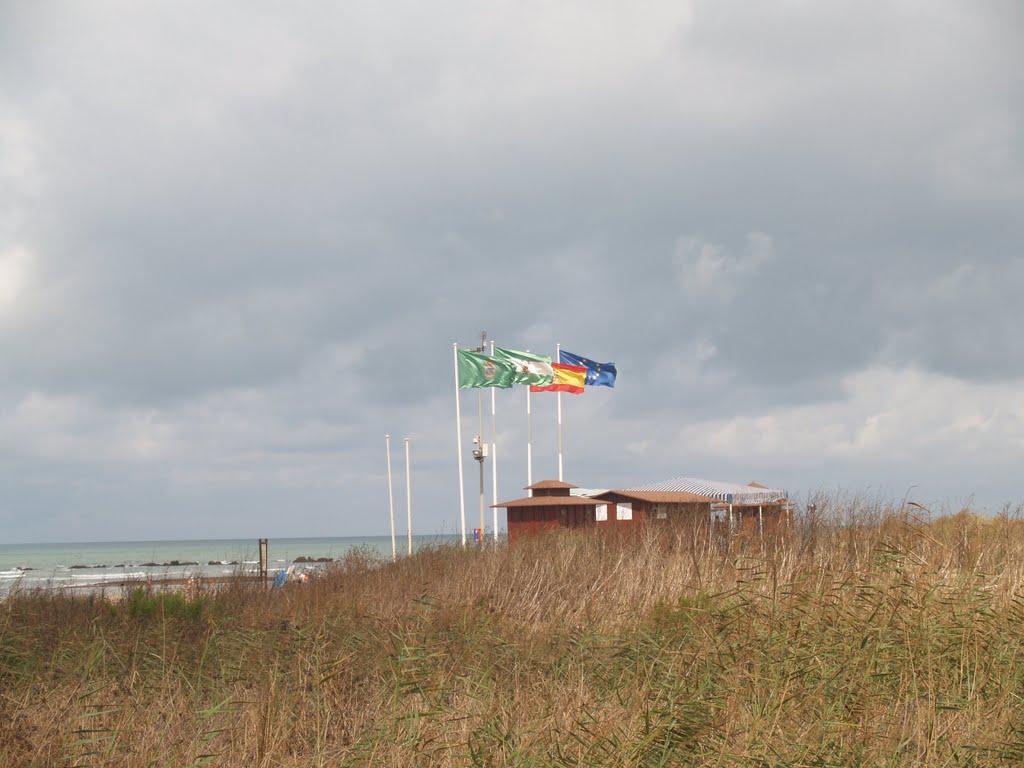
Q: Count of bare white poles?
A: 2